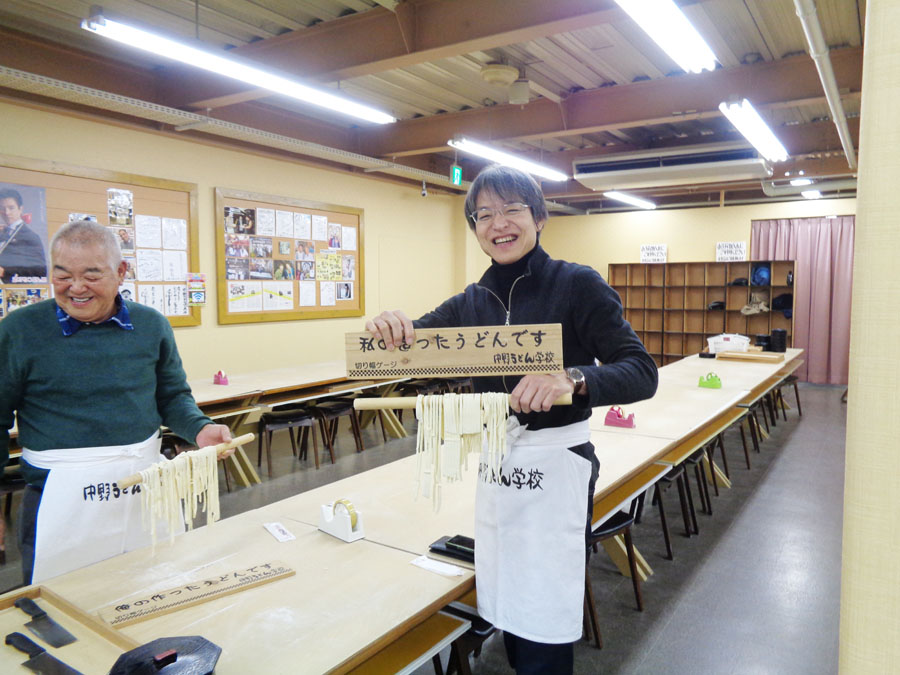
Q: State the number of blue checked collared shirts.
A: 1